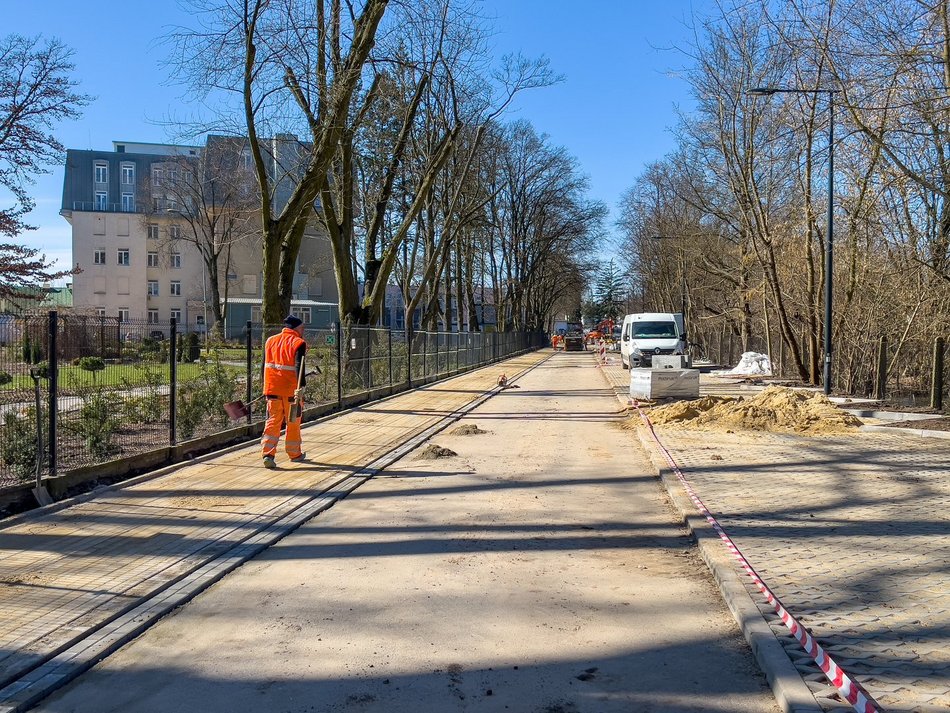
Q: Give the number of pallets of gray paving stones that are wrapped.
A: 1